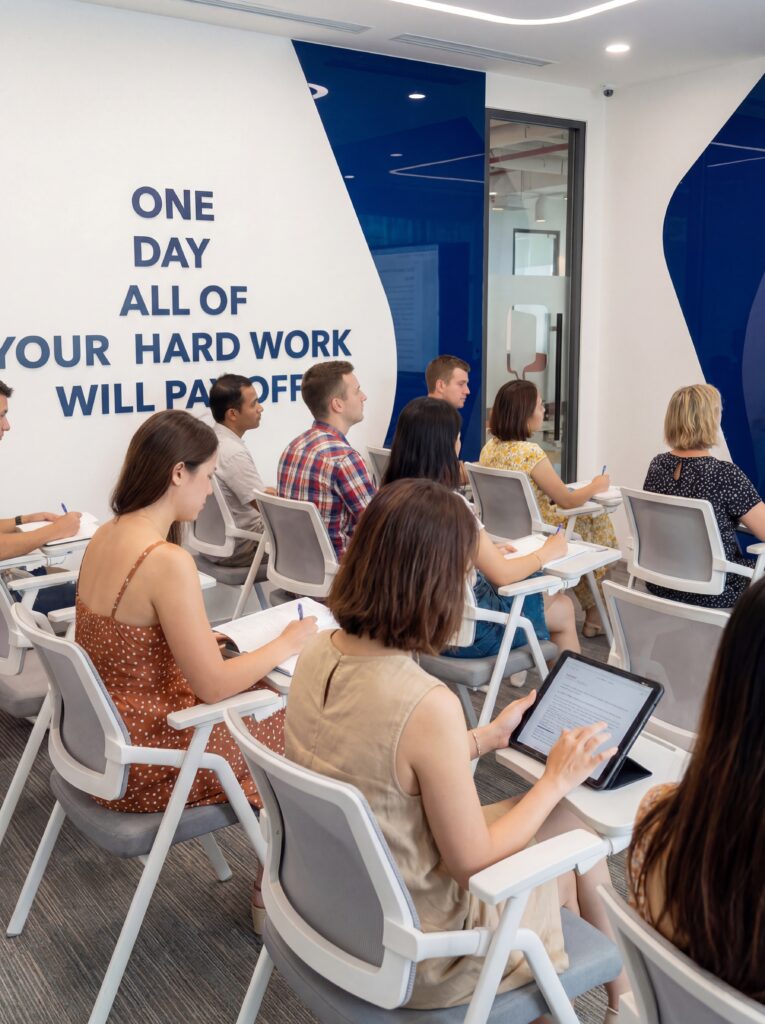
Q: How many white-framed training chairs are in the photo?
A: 11